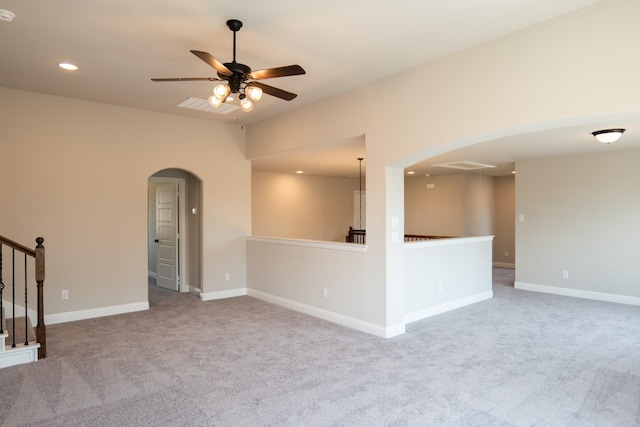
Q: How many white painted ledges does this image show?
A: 2